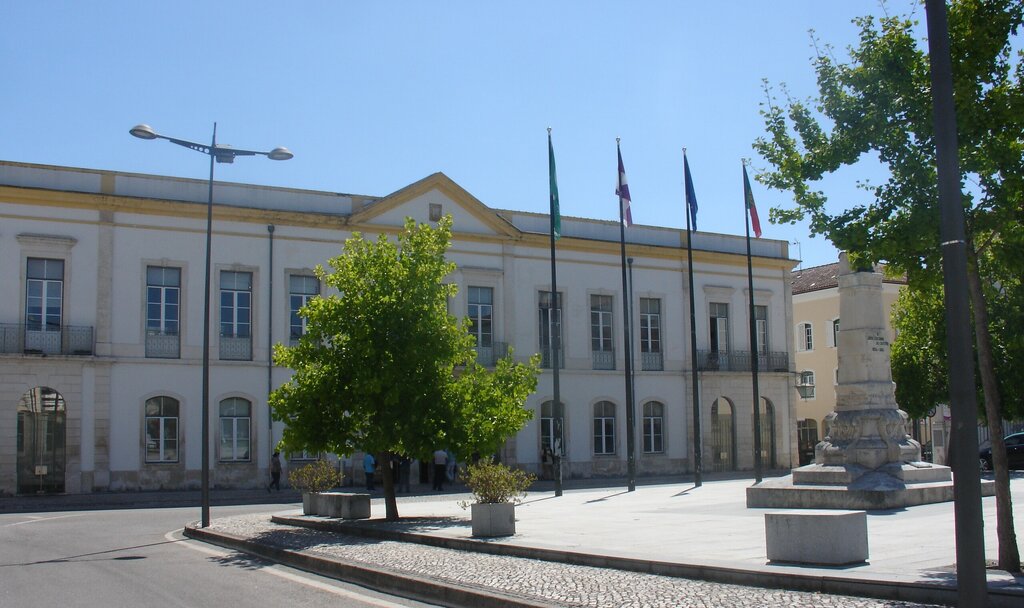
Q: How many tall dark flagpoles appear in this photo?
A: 4